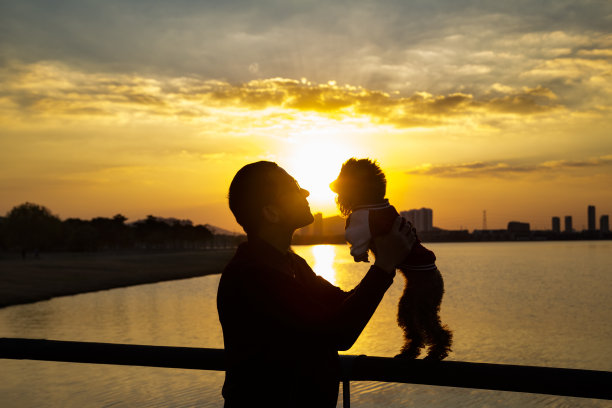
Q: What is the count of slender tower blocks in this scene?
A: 4